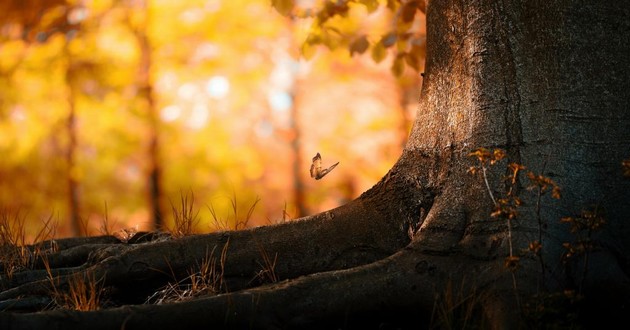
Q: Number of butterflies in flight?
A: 1